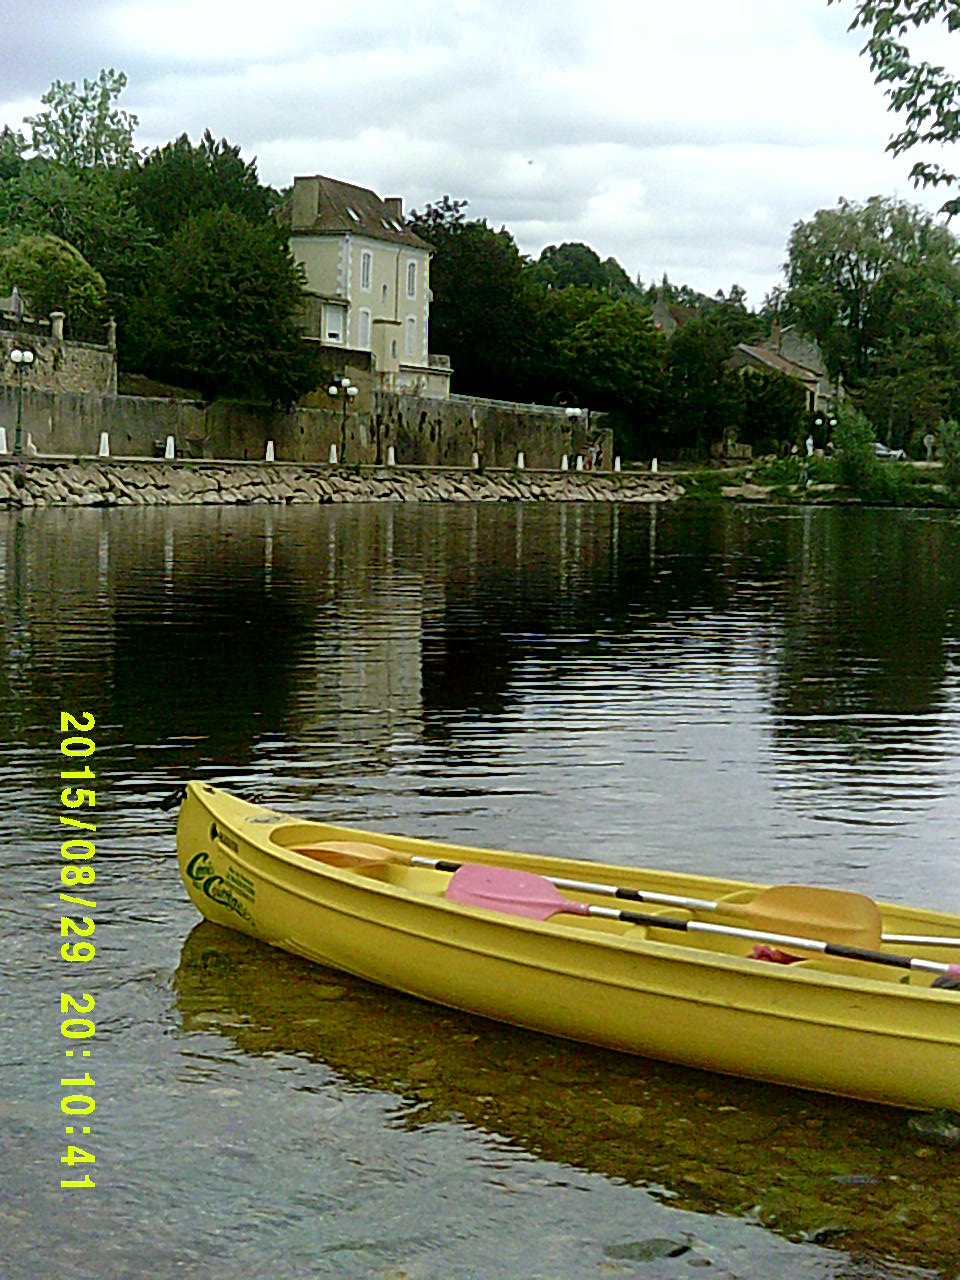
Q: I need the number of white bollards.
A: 12